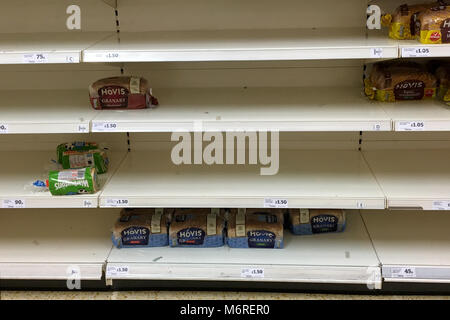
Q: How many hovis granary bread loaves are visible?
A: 5